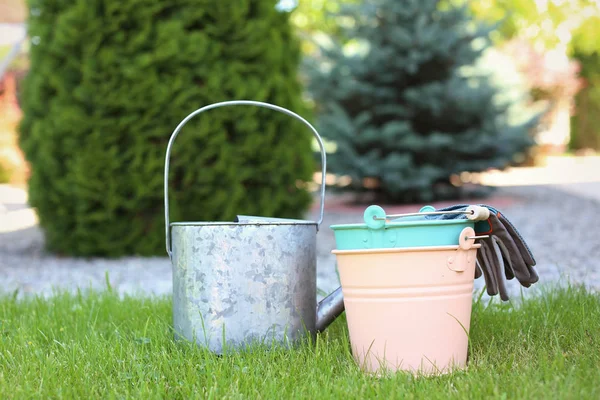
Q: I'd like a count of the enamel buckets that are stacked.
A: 2